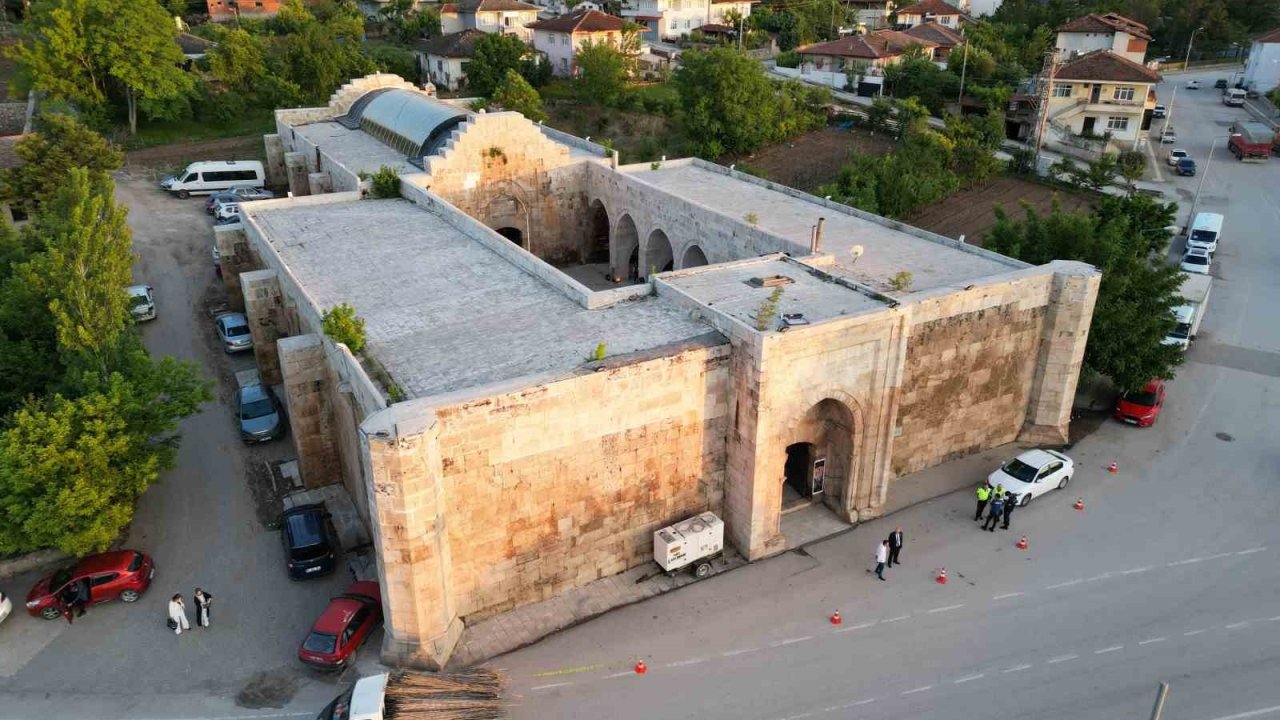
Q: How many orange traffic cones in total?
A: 6